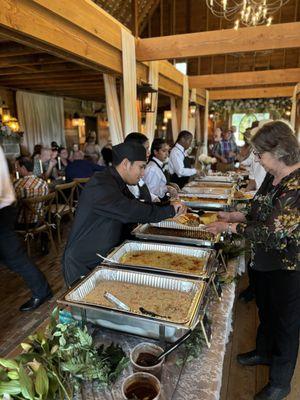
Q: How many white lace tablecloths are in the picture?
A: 1